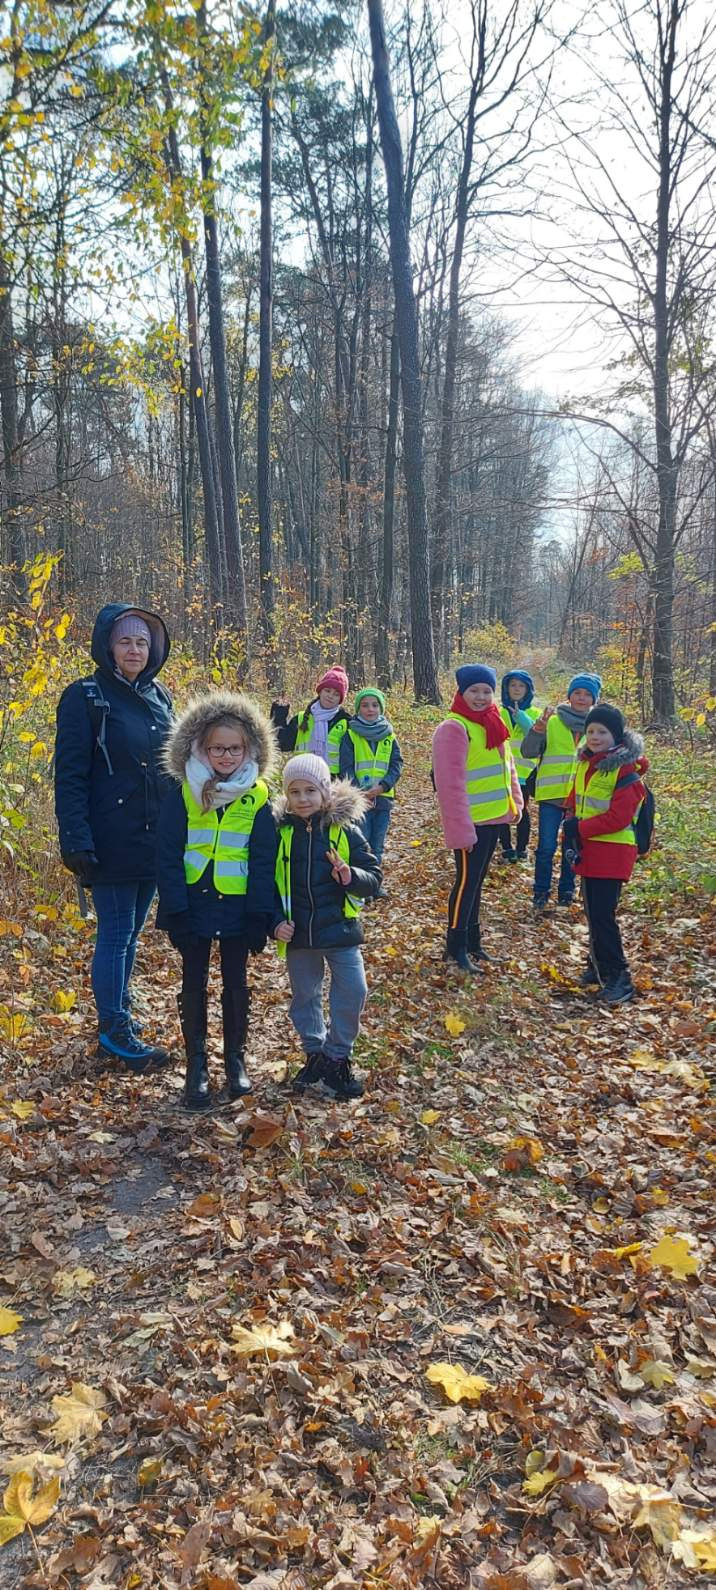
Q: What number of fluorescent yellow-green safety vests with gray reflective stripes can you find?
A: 8